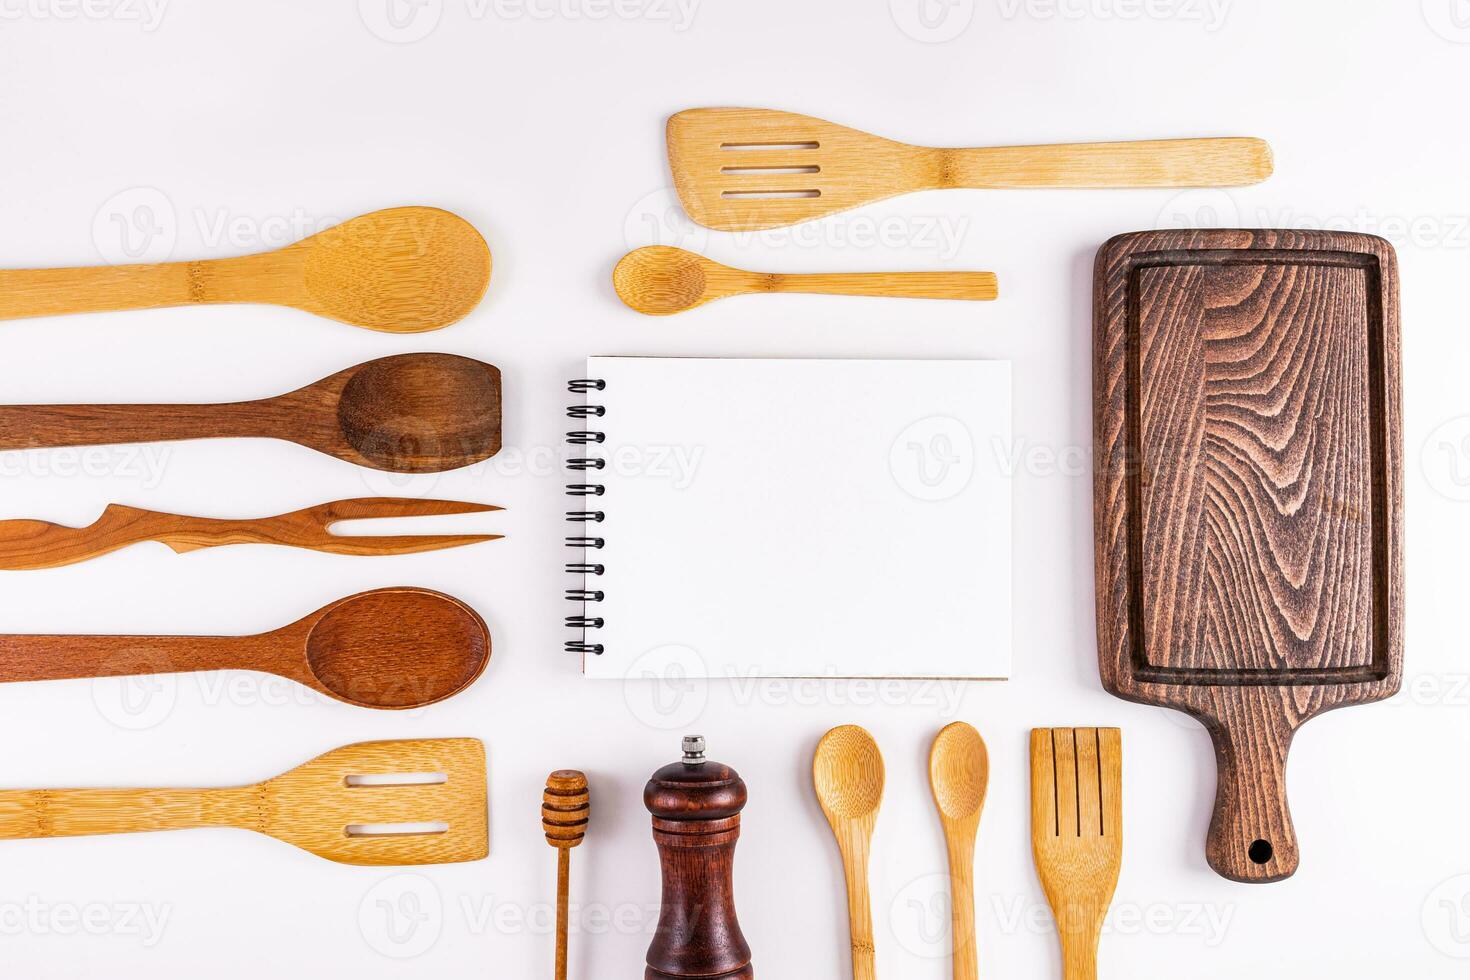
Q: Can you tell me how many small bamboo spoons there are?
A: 3